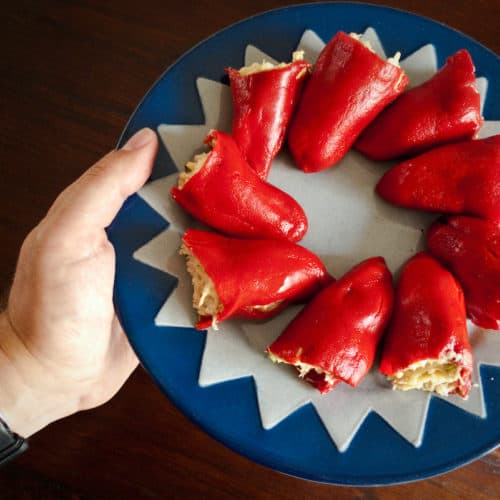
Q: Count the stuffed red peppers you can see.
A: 9